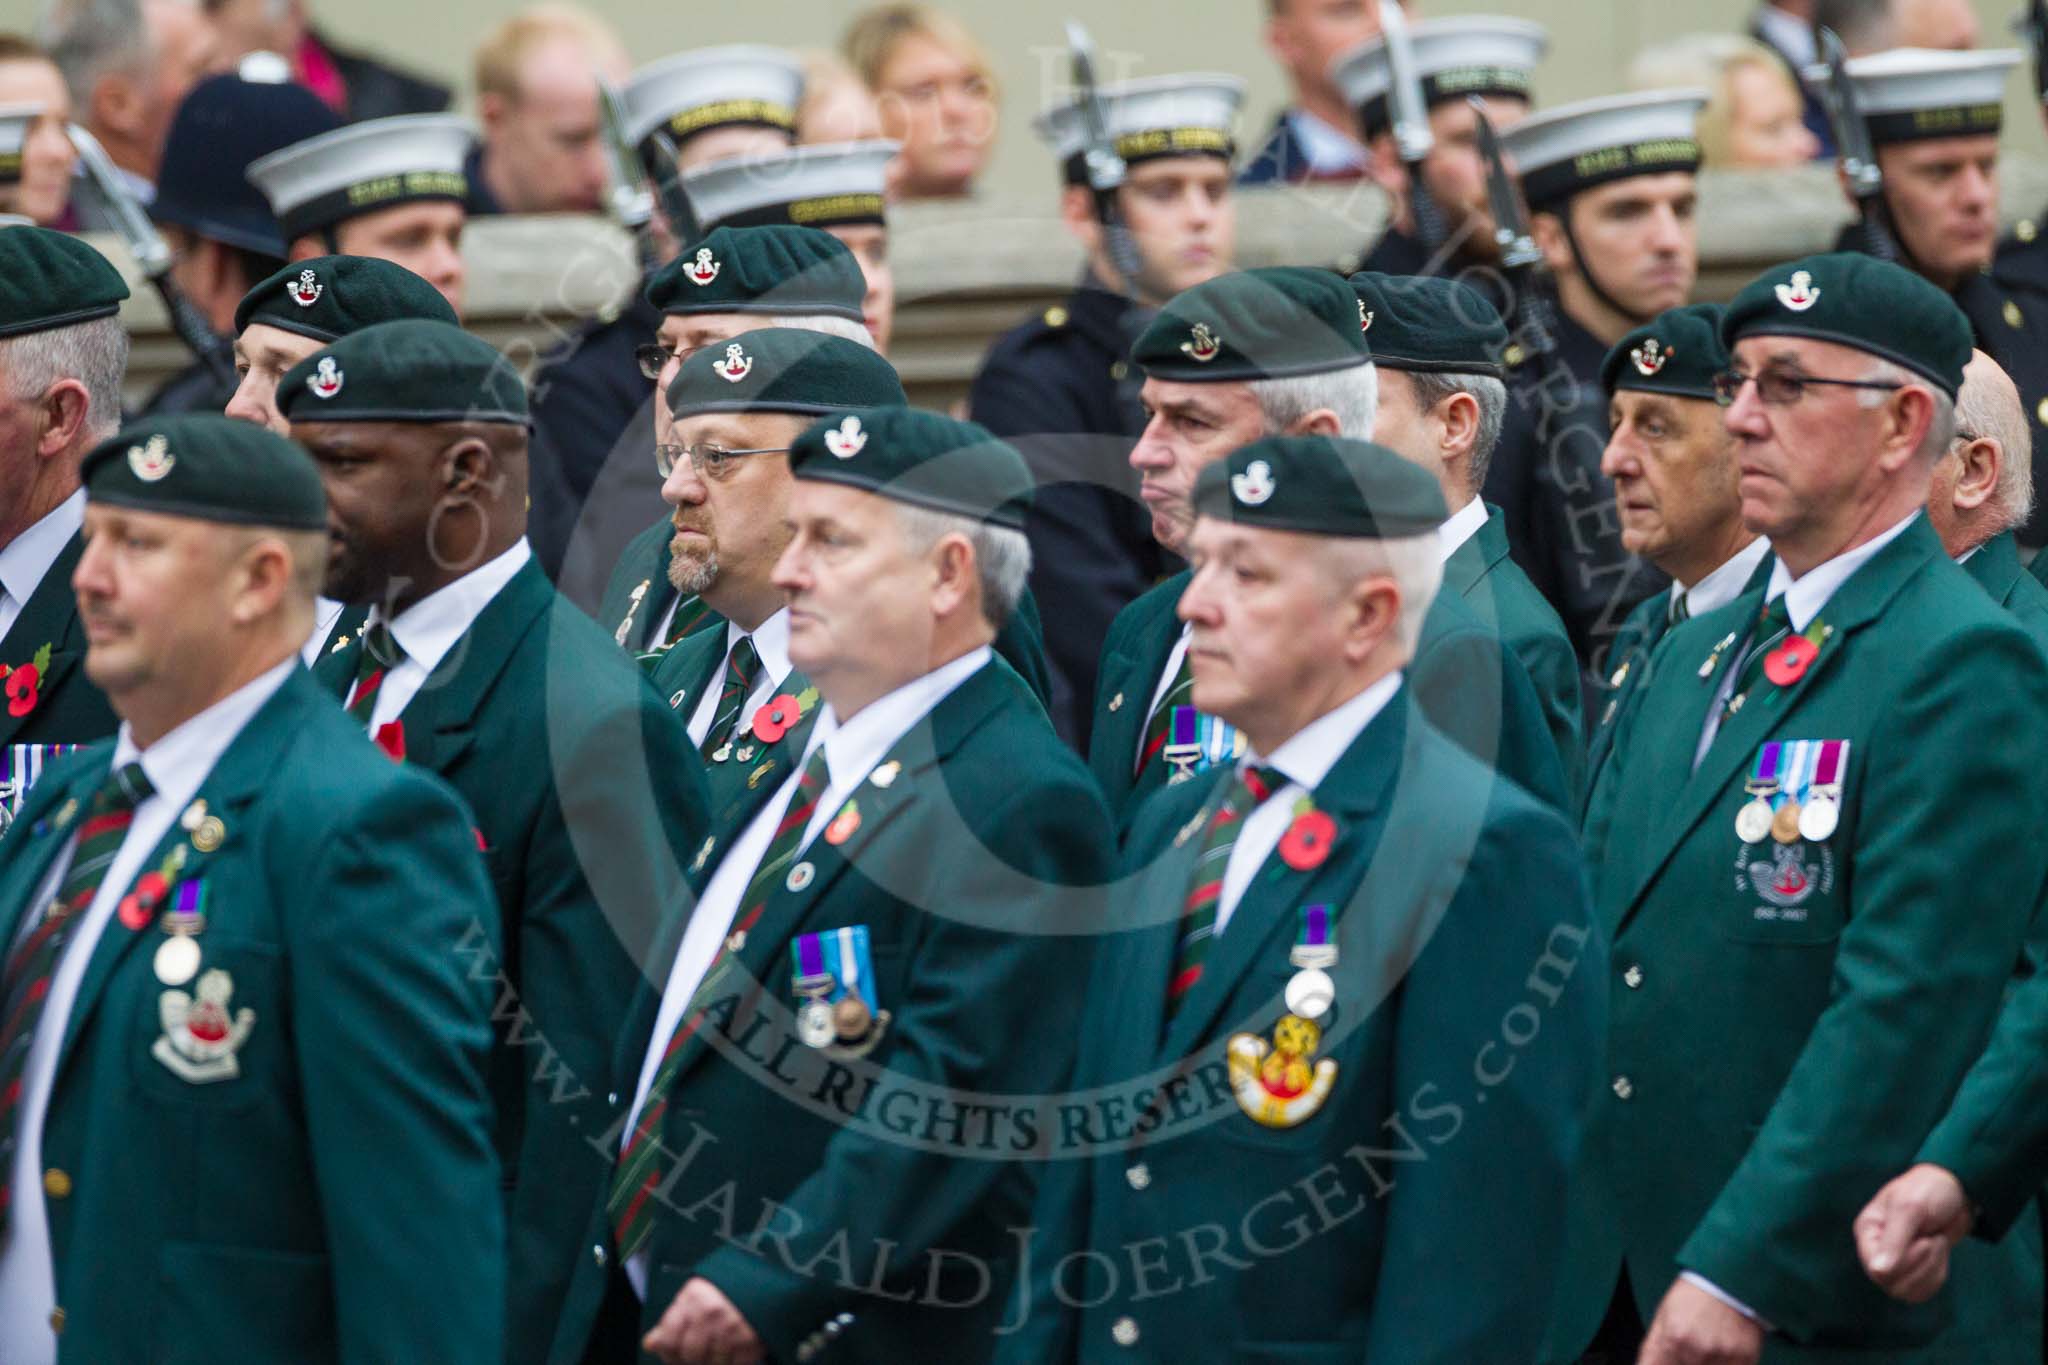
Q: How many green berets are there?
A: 12